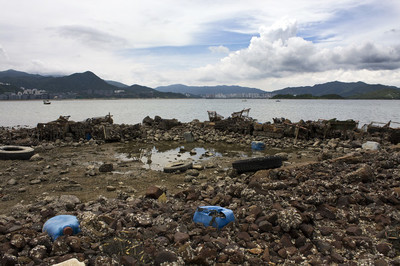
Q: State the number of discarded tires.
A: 3